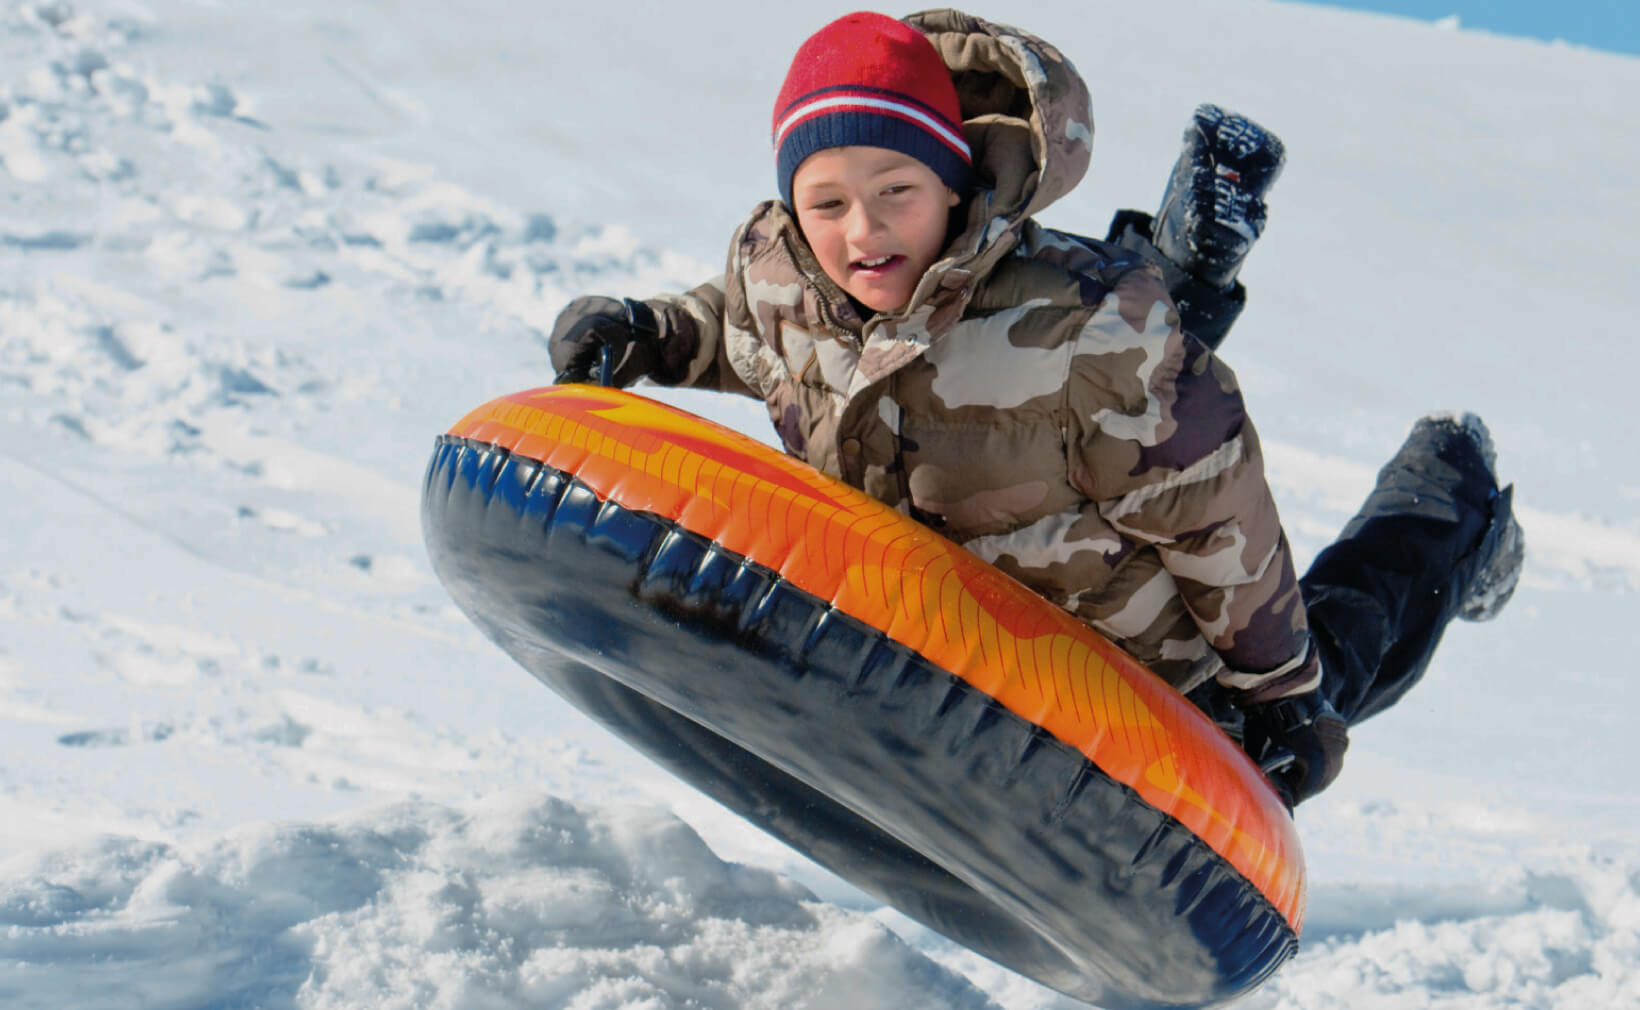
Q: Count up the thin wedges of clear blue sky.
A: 1